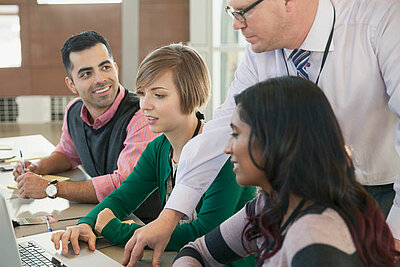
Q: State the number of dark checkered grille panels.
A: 2